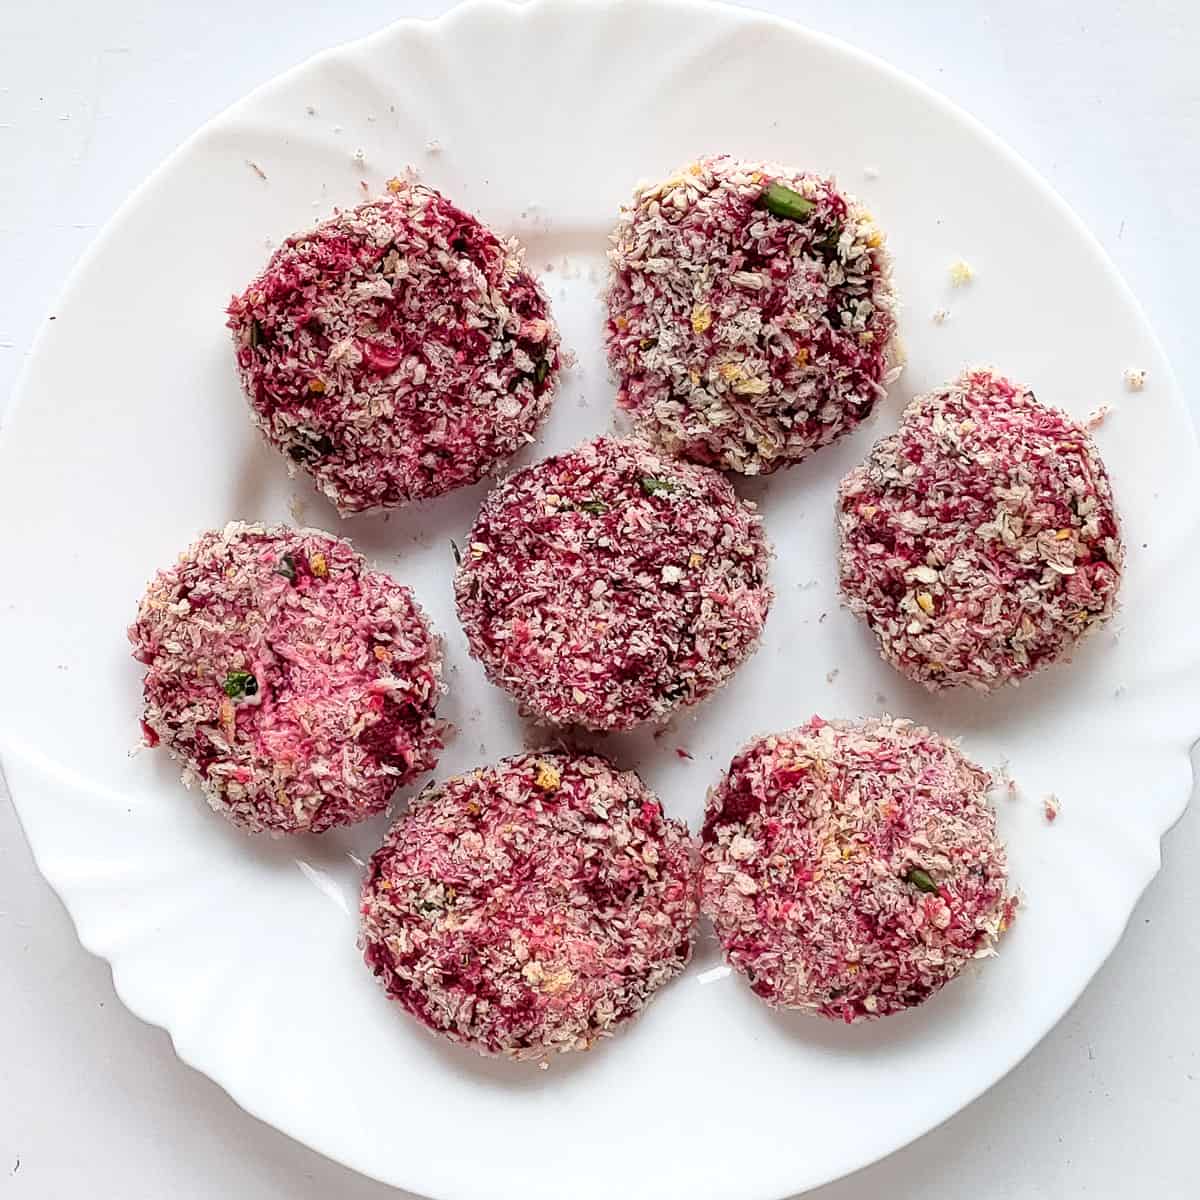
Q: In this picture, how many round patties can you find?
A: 7